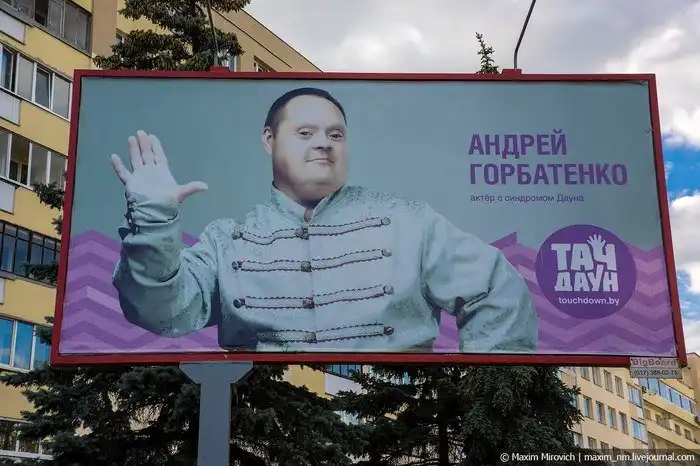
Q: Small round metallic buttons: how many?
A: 11